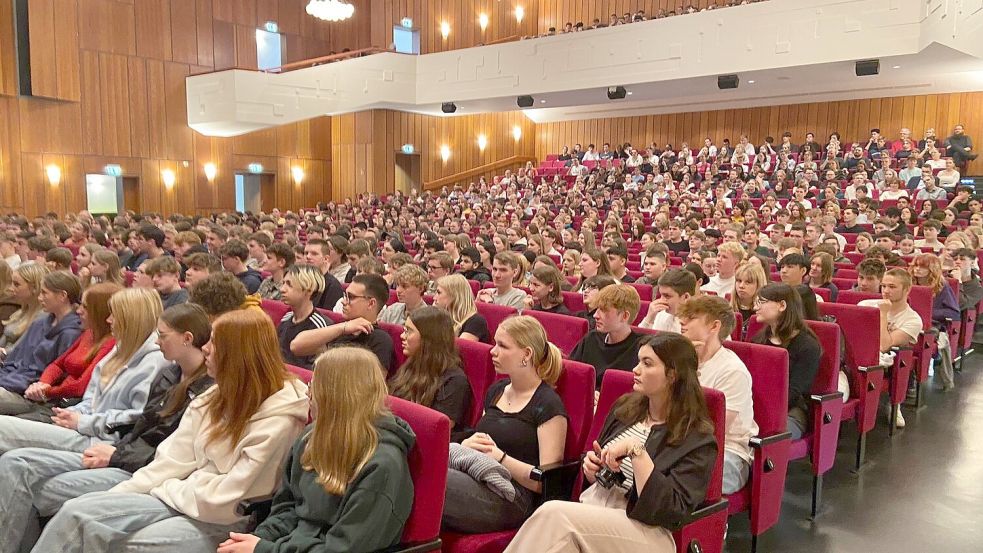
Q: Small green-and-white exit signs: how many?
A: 5